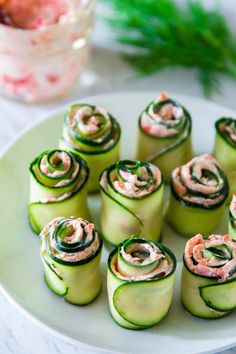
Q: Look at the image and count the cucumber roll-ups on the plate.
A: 10